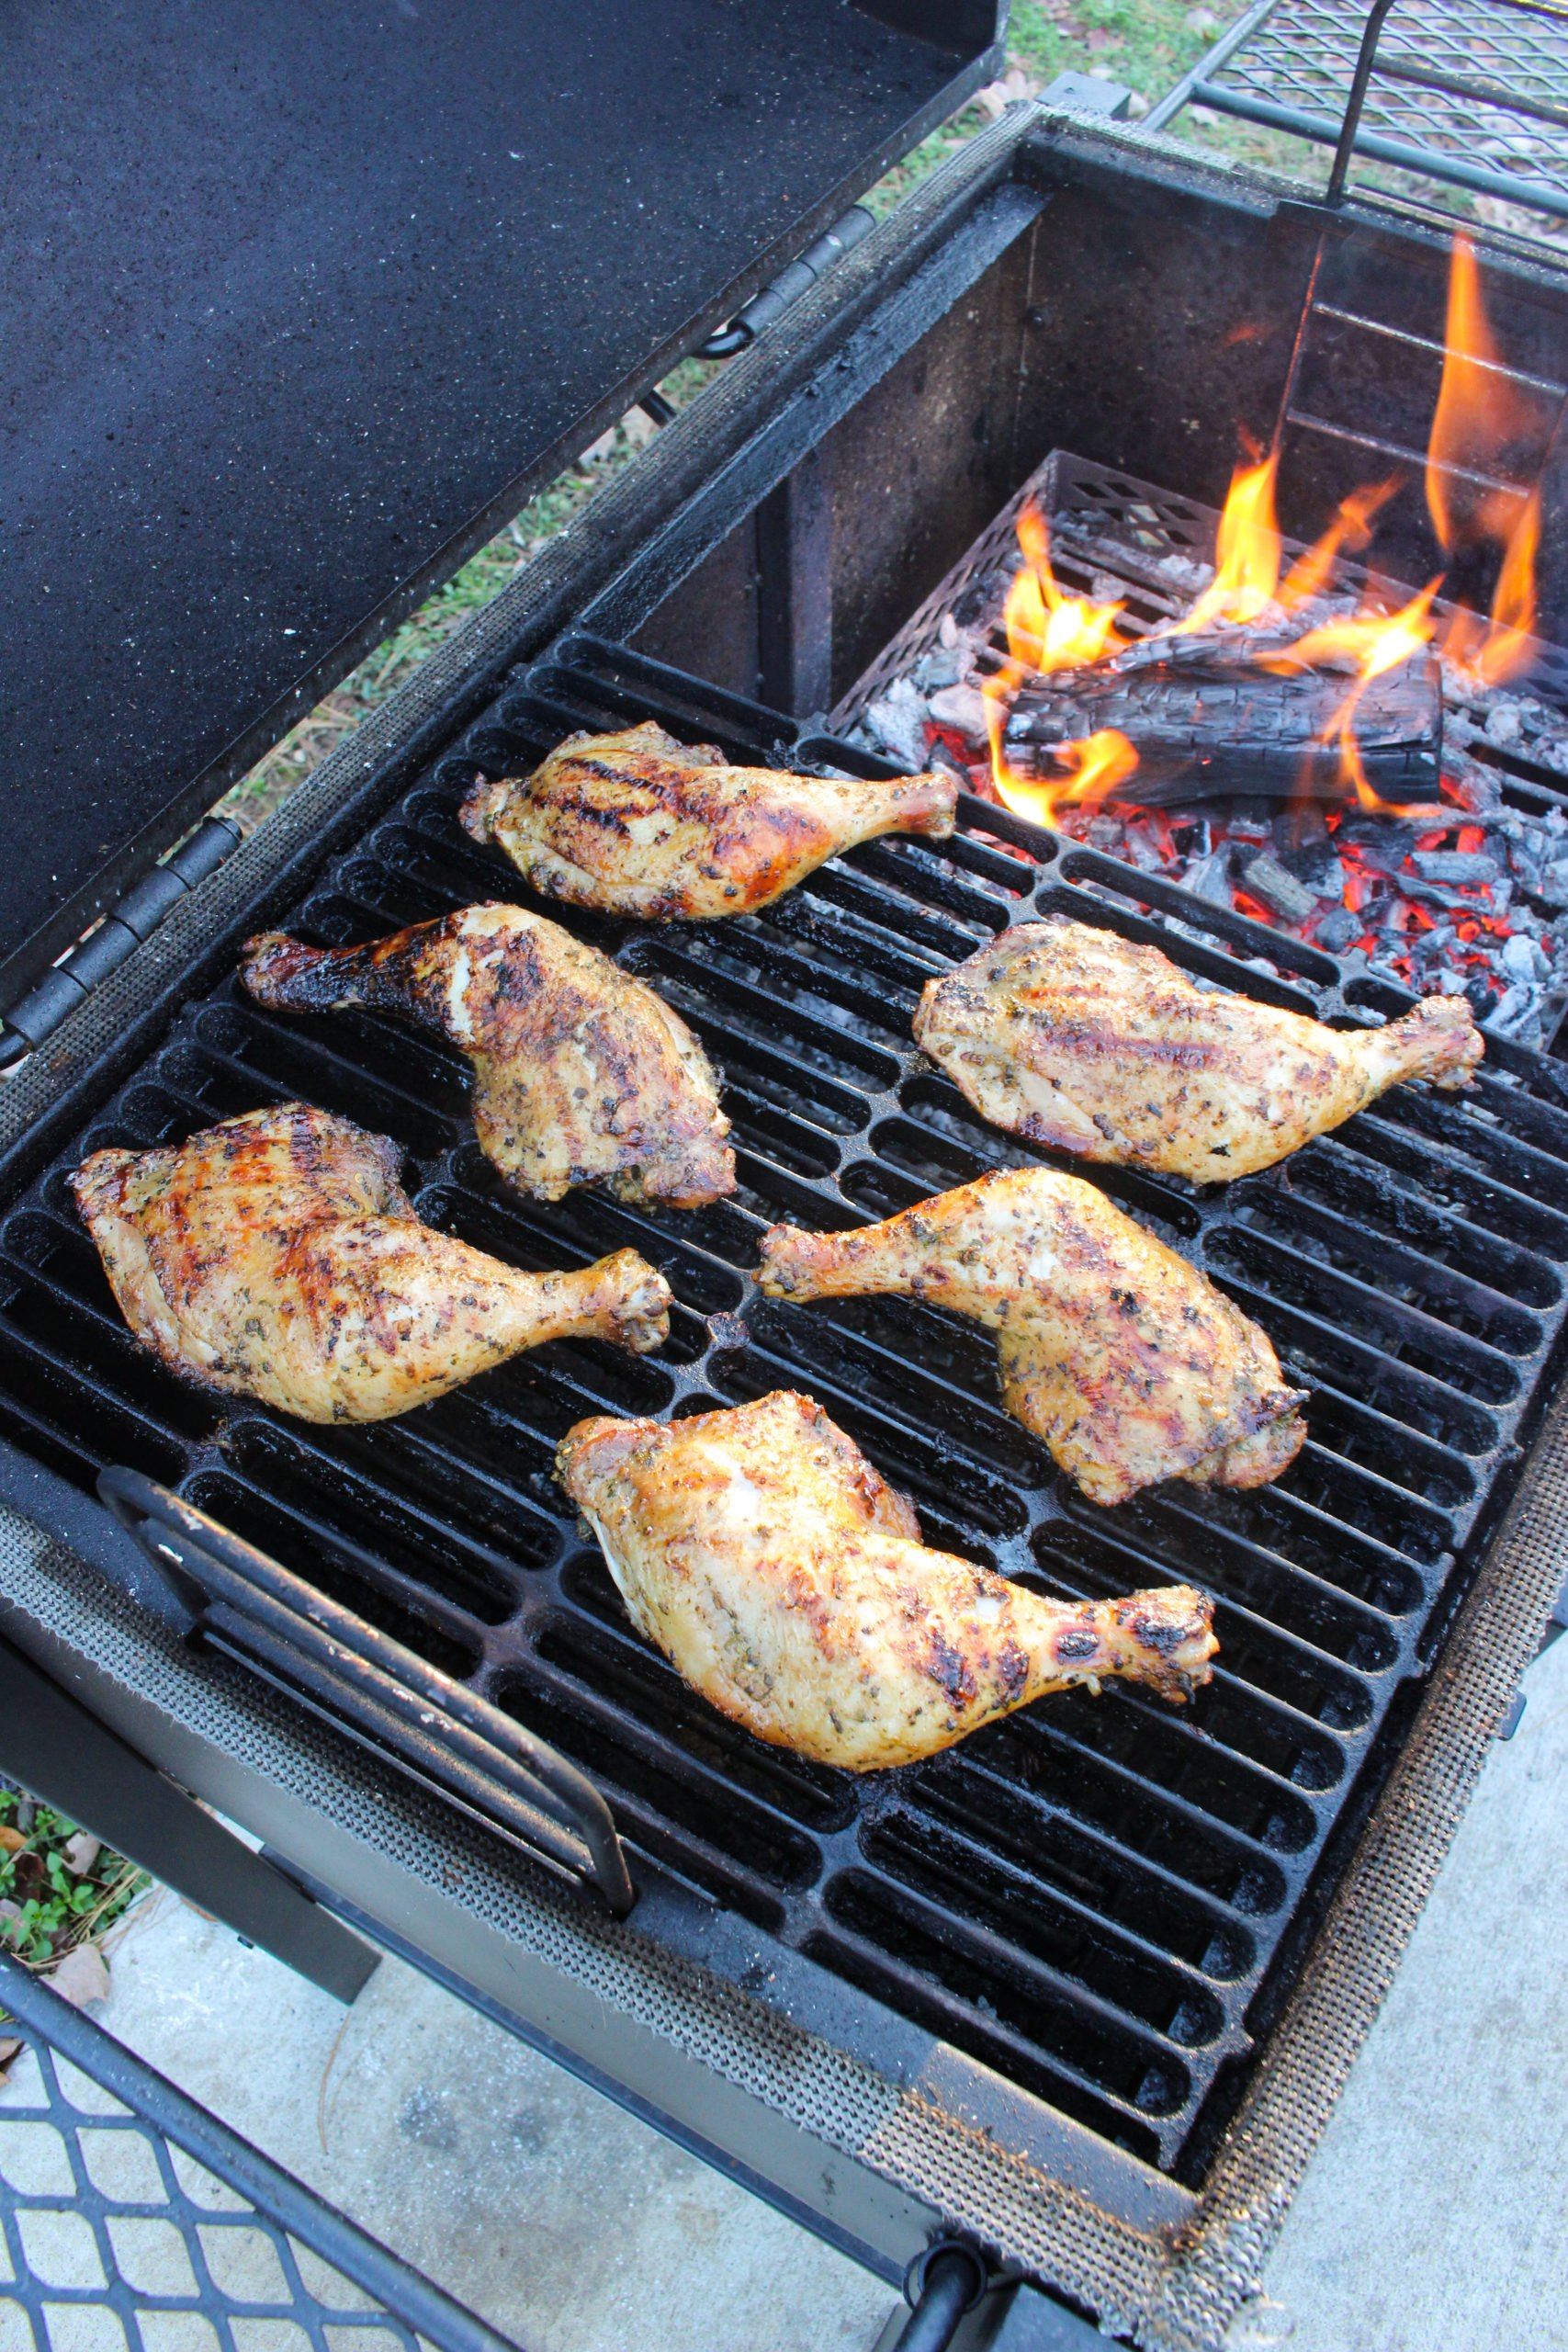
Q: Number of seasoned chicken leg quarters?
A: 6